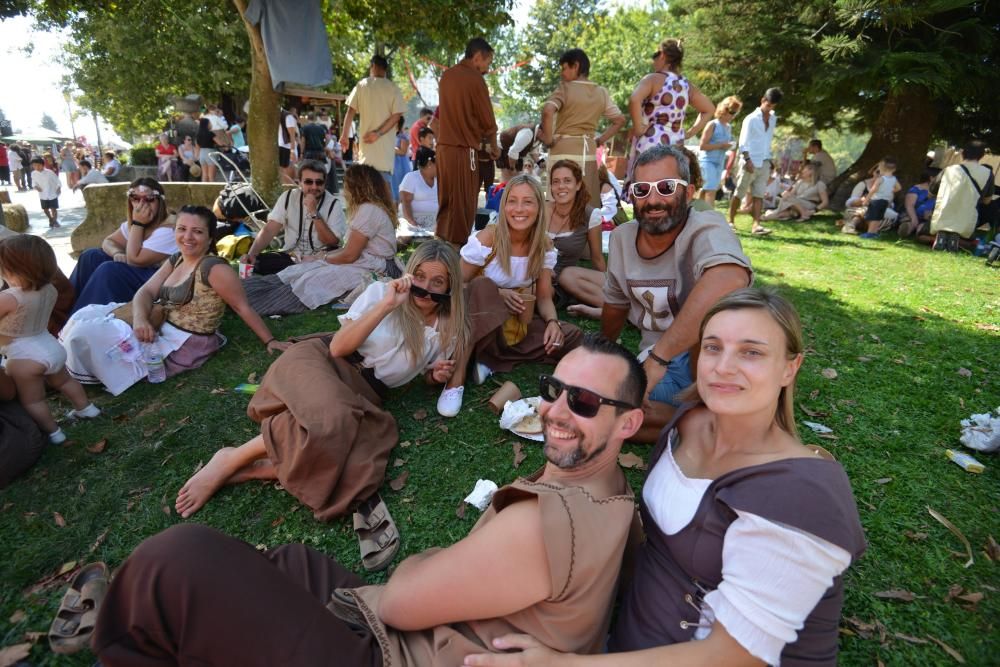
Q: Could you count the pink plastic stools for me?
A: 0